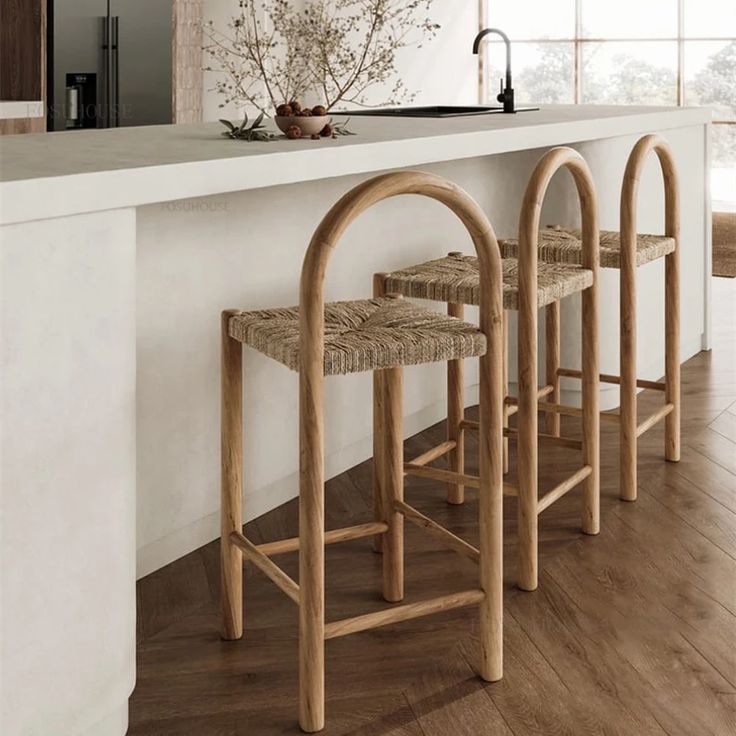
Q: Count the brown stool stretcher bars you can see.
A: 12